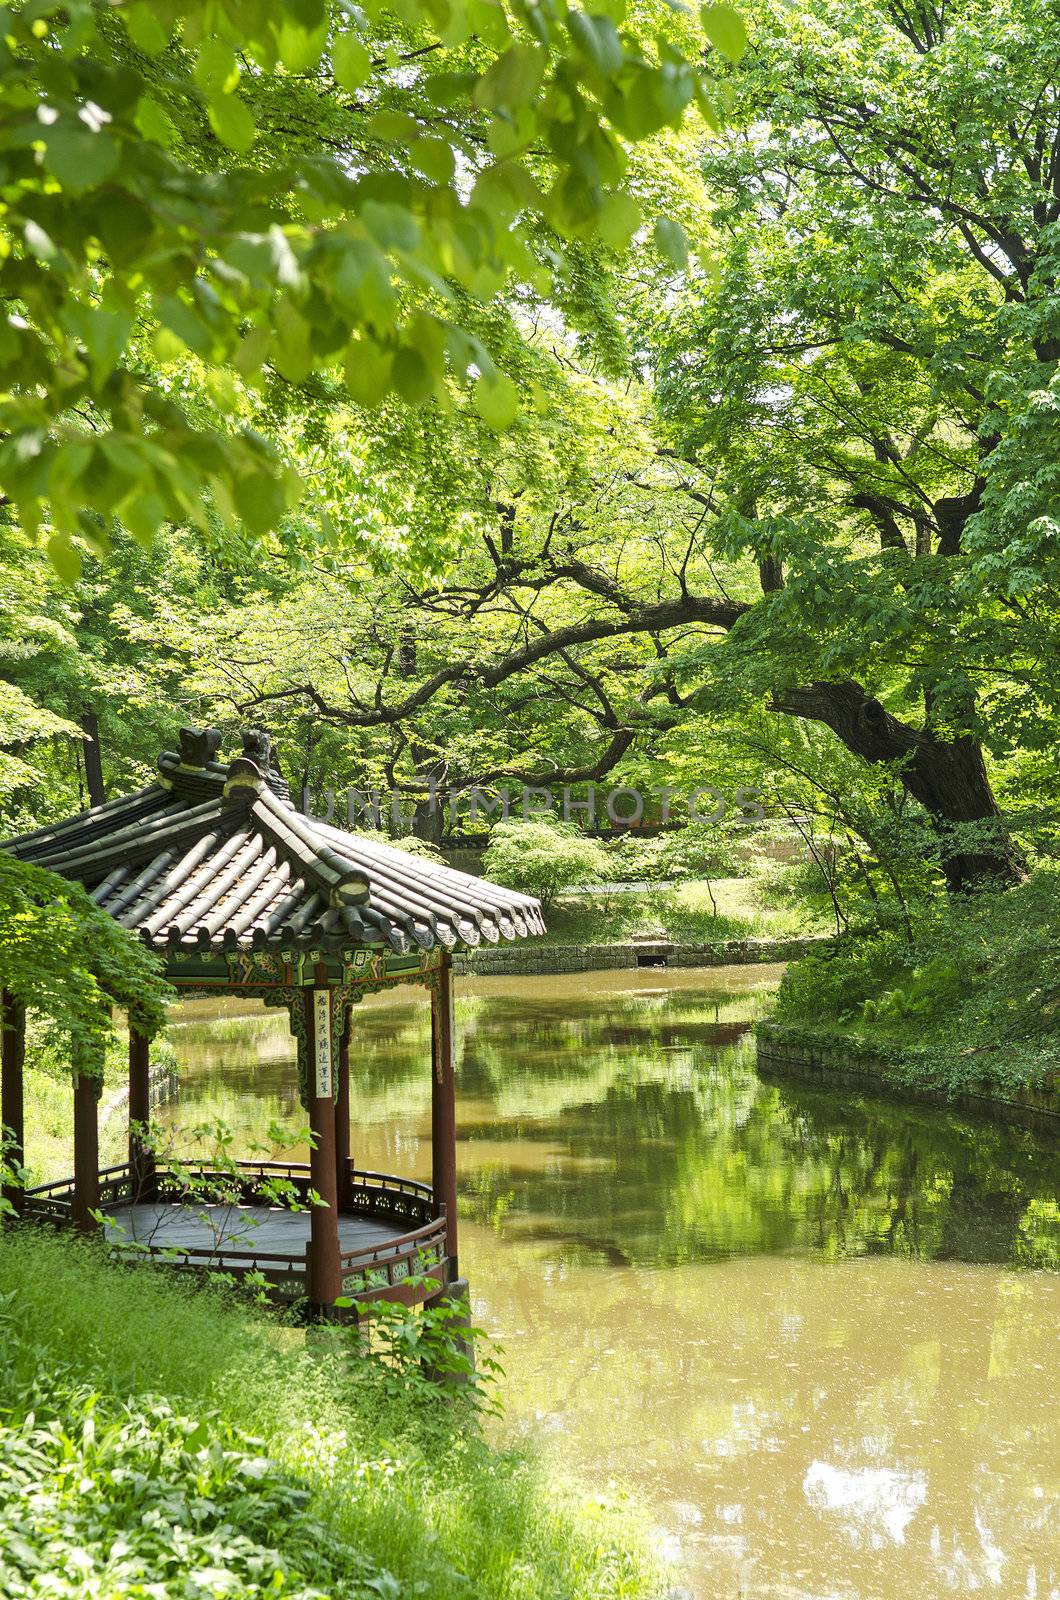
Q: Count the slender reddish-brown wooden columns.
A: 6